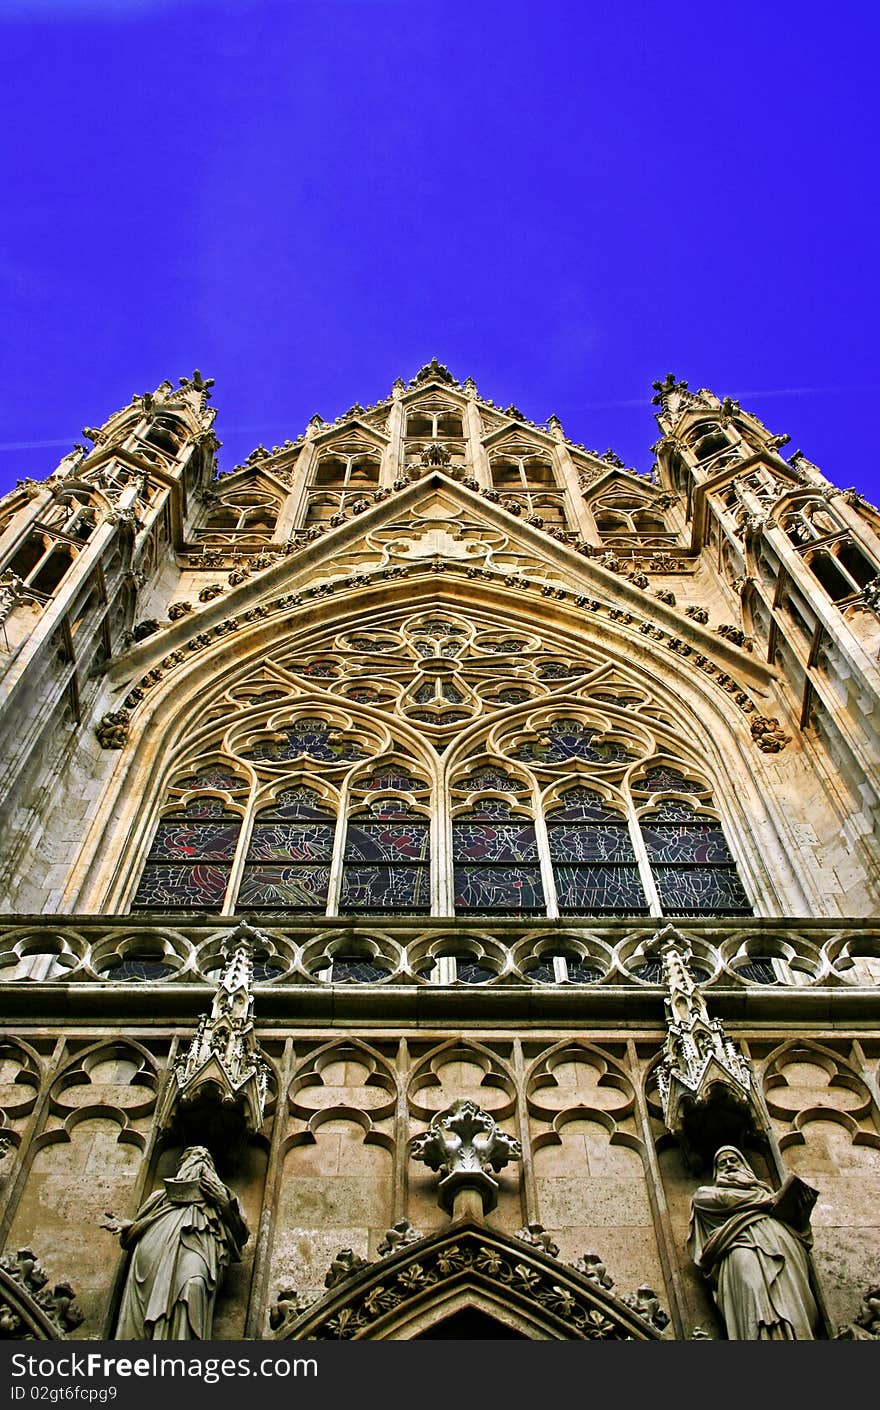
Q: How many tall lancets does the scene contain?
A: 6